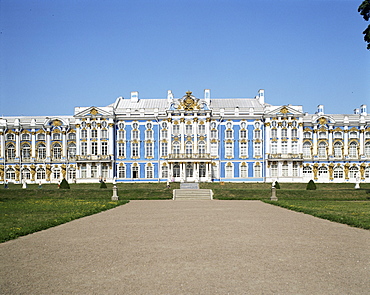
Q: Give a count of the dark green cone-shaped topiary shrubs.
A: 4